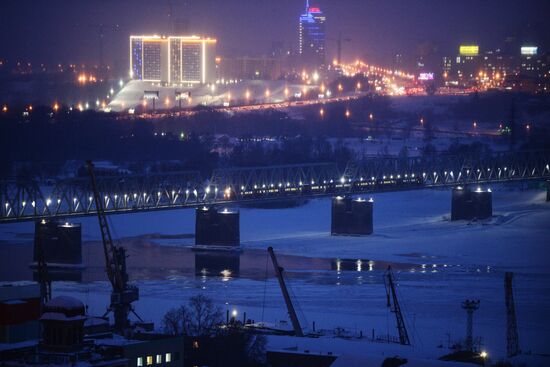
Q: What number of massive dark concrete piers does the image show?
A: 4